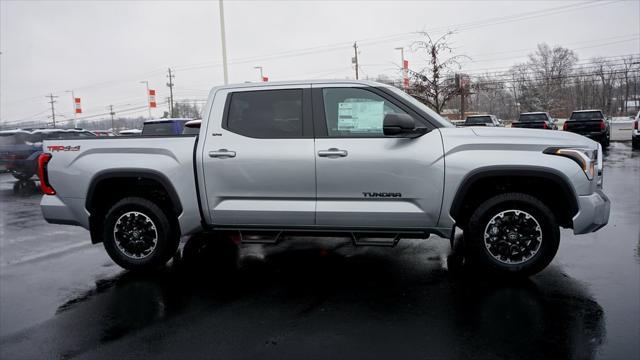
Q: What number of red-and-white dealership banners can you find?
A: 4